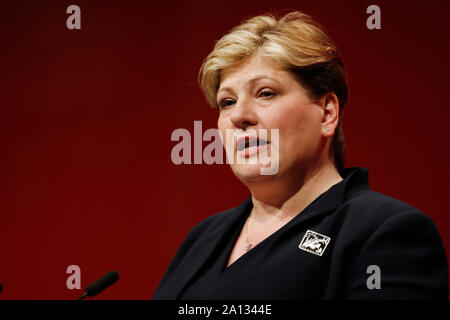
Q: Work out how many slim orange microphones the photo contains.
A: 0